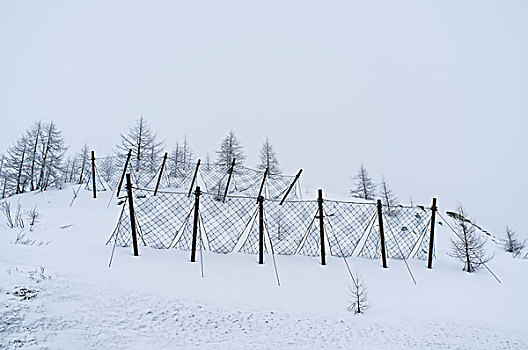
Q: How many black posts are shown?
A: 13